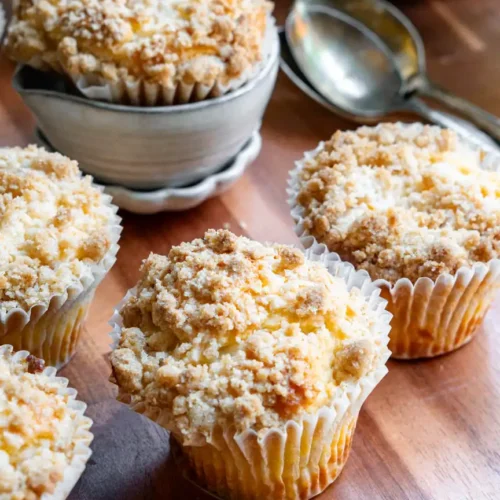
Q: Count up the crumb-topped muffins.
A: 5